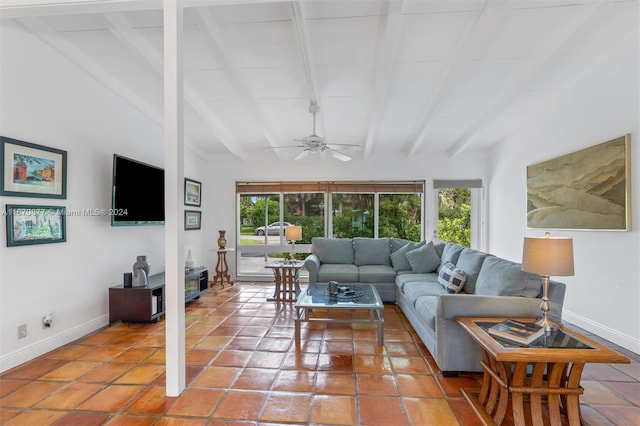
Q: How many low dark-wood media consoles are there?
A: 1